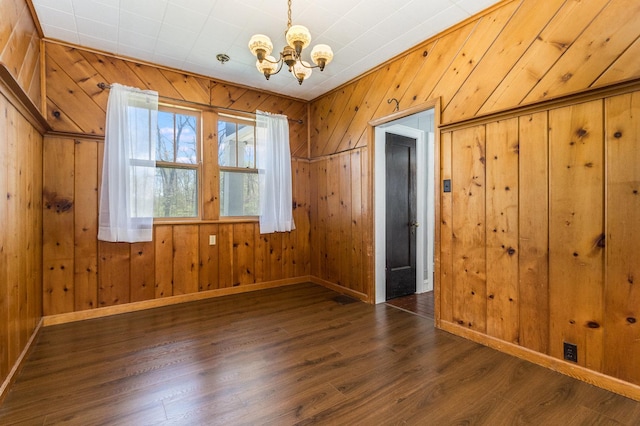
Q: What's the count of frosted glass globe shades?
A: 5